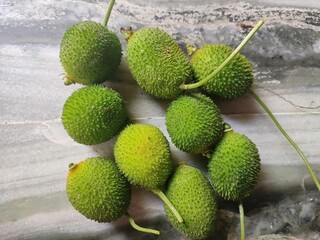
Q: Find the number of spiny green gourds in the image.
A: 9